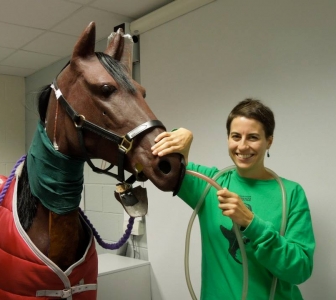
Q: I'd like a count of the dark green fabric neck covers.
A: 1